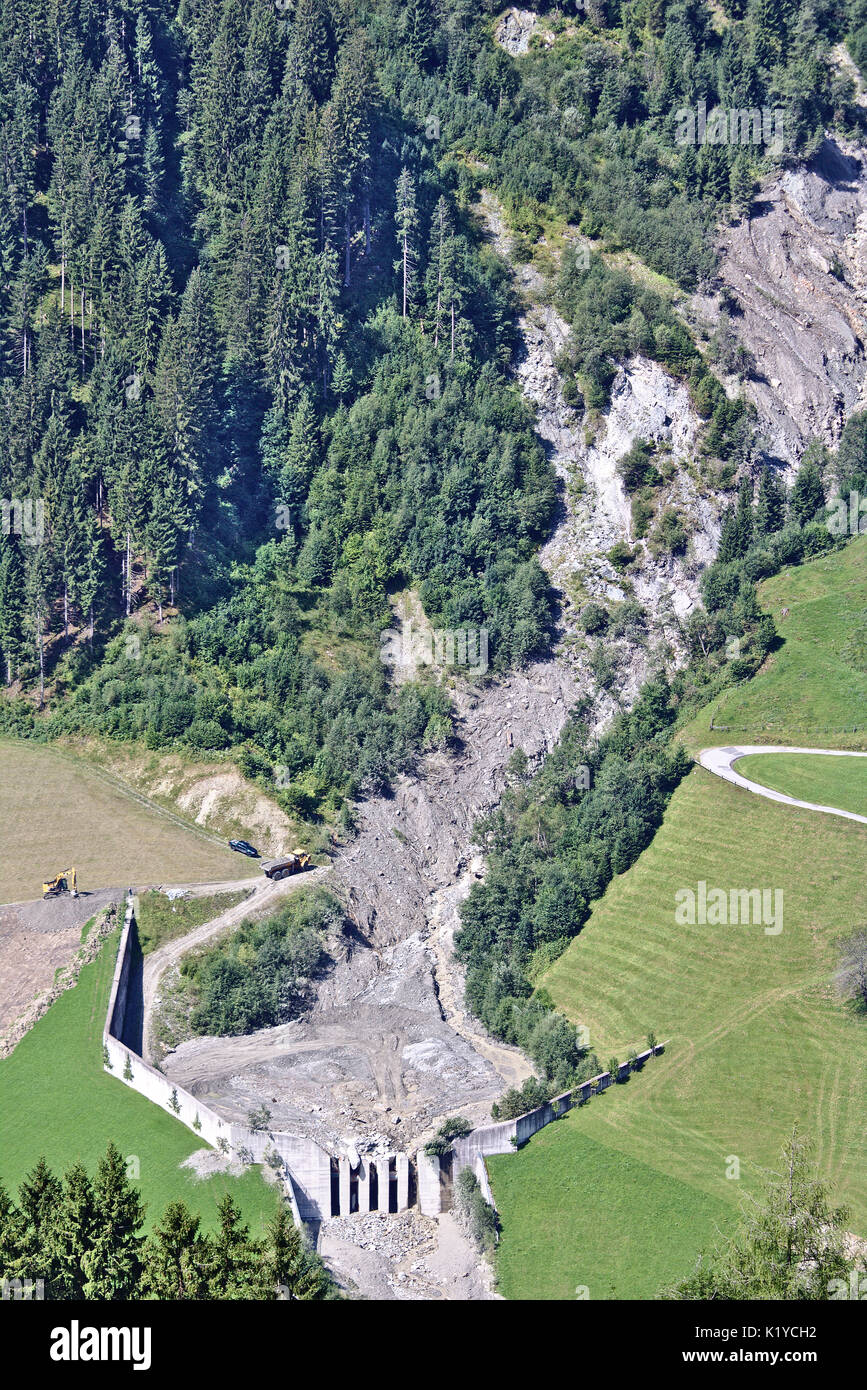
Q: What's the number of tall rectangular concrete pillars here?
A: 5